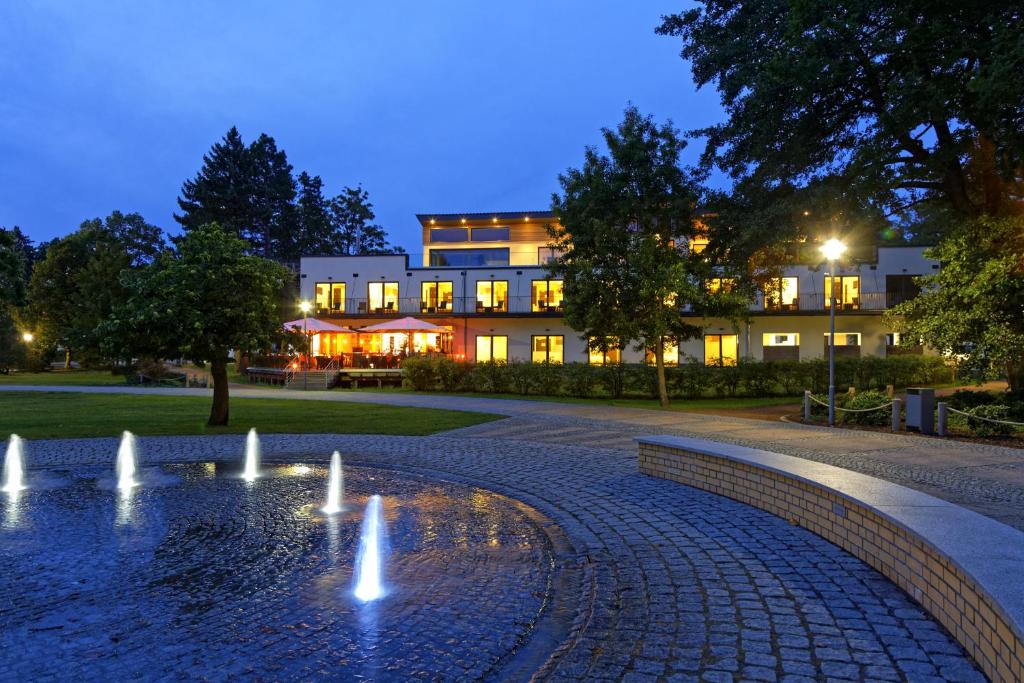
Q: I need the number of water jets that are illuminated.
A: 5